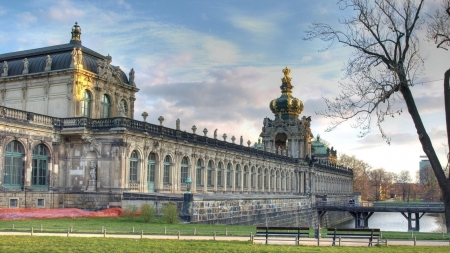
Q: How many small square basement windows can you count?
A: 2